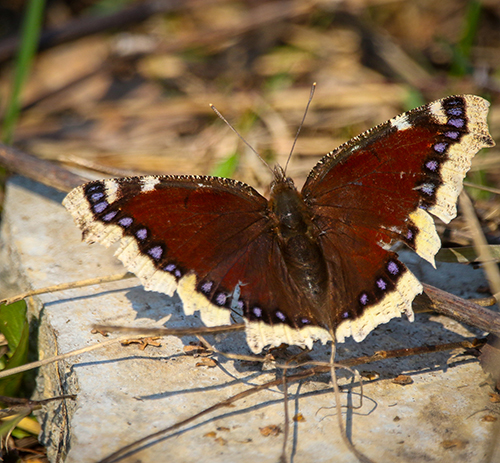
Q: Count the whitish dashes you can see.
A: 4